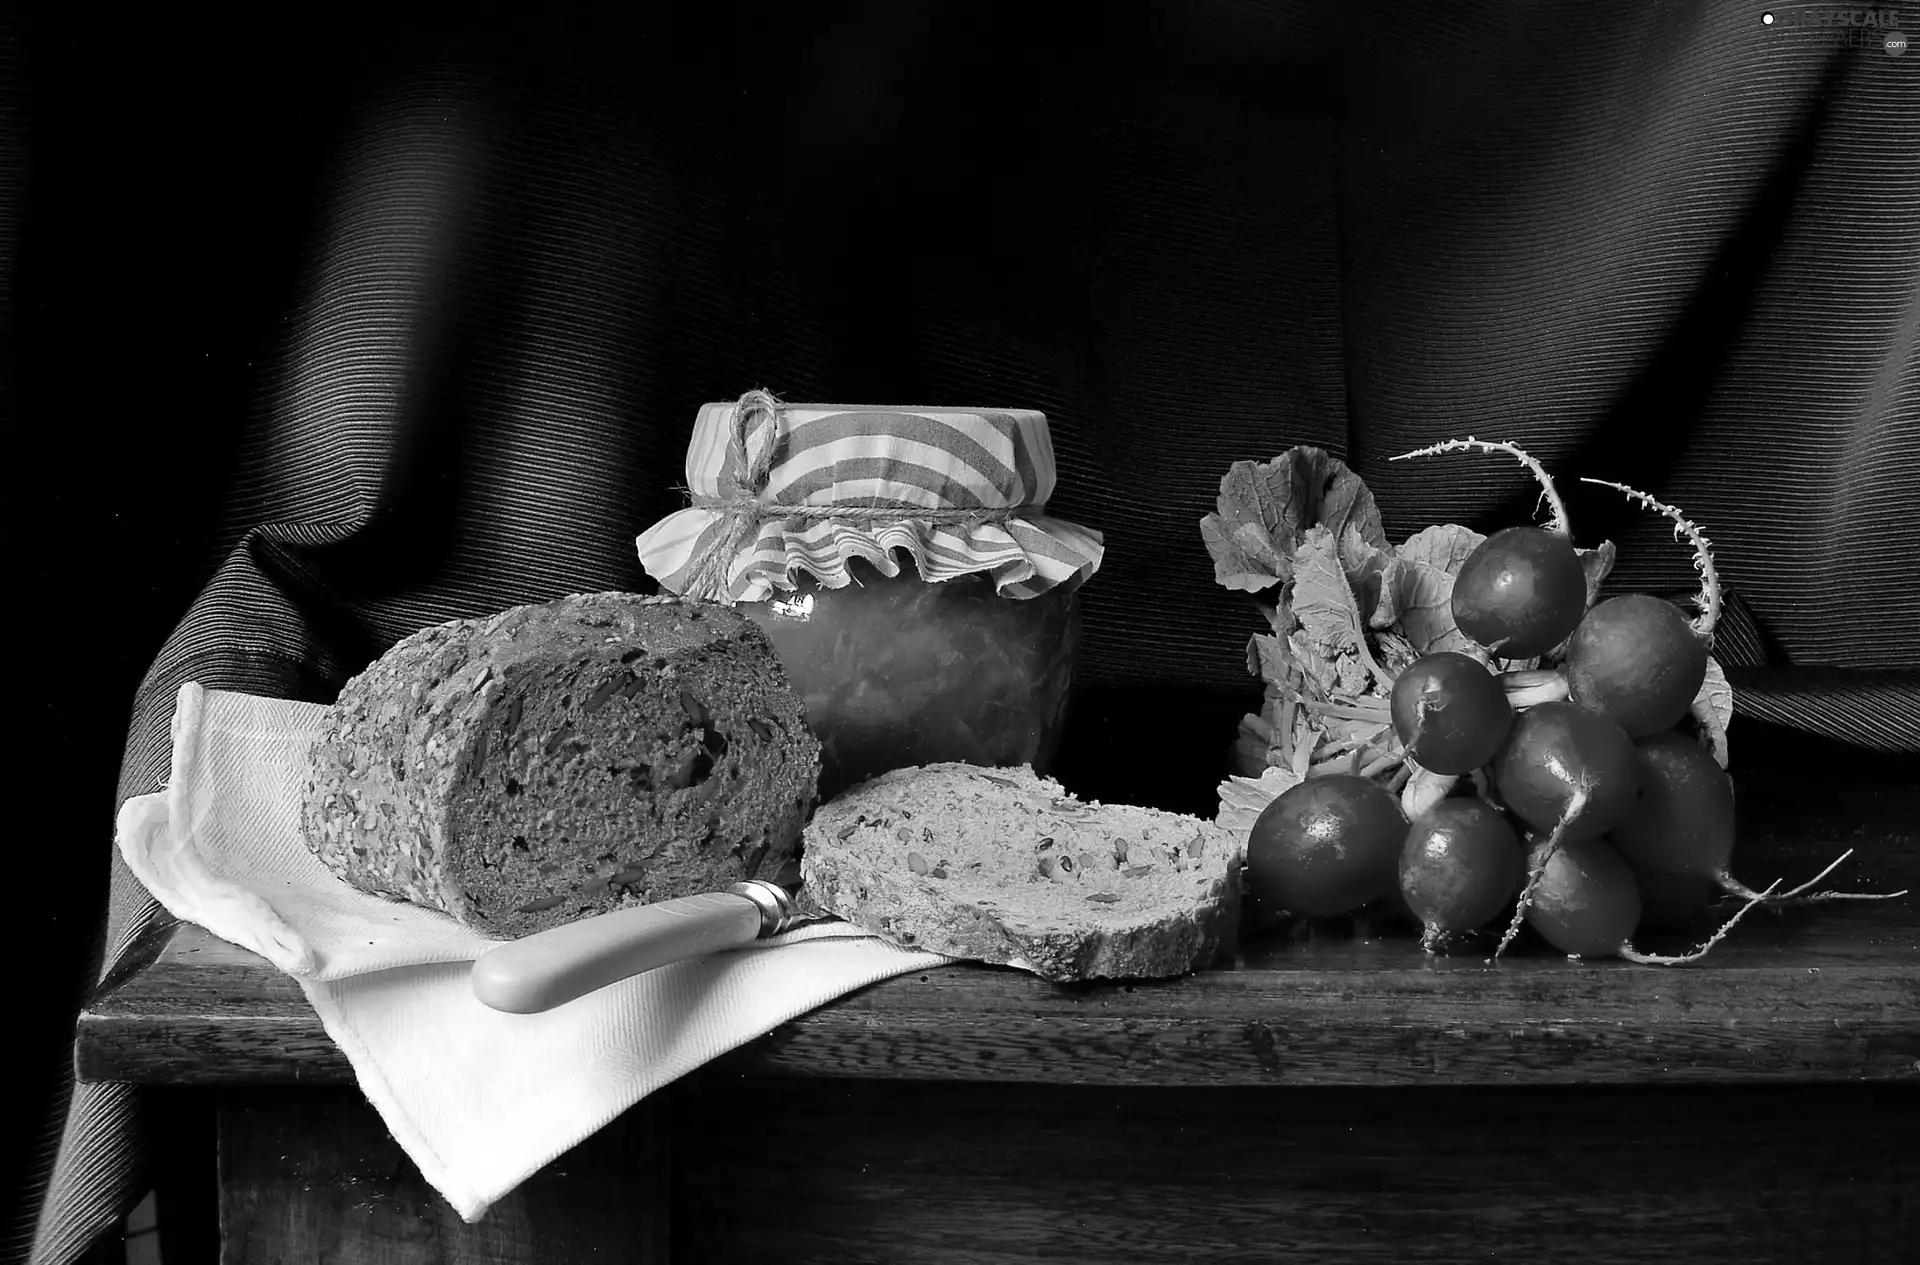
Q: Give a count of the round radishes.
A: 8